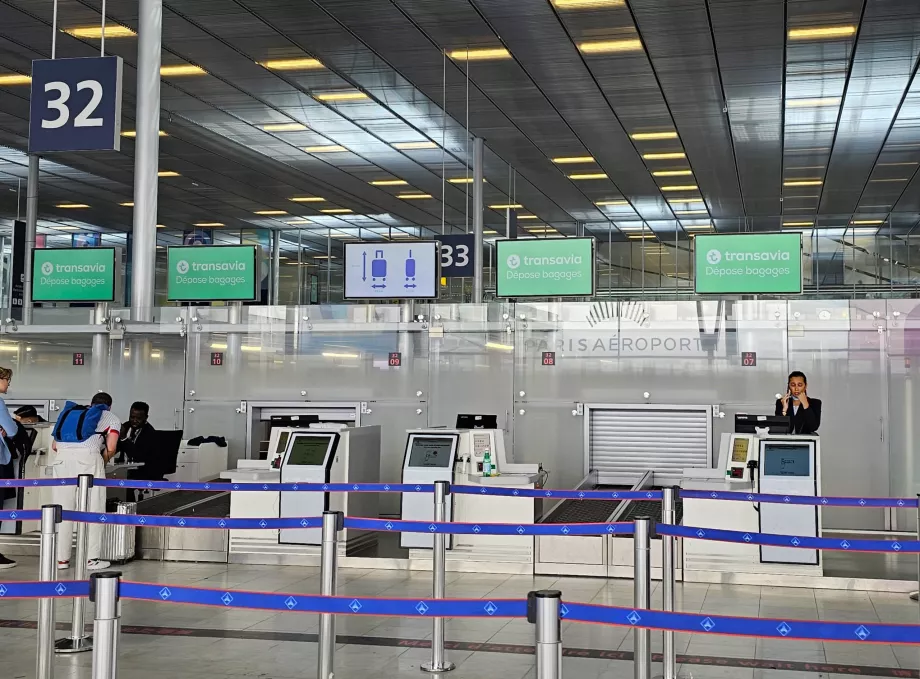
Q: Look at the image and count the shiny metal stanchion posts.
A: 8